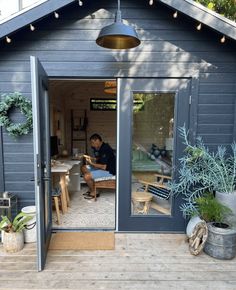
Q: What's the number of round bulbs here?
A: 8